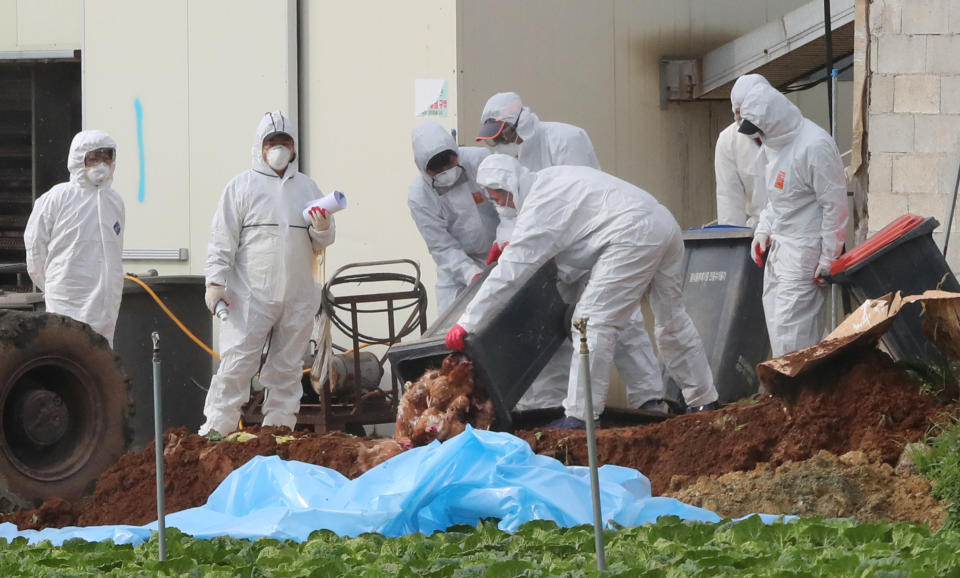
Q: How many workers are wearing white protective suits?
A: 7